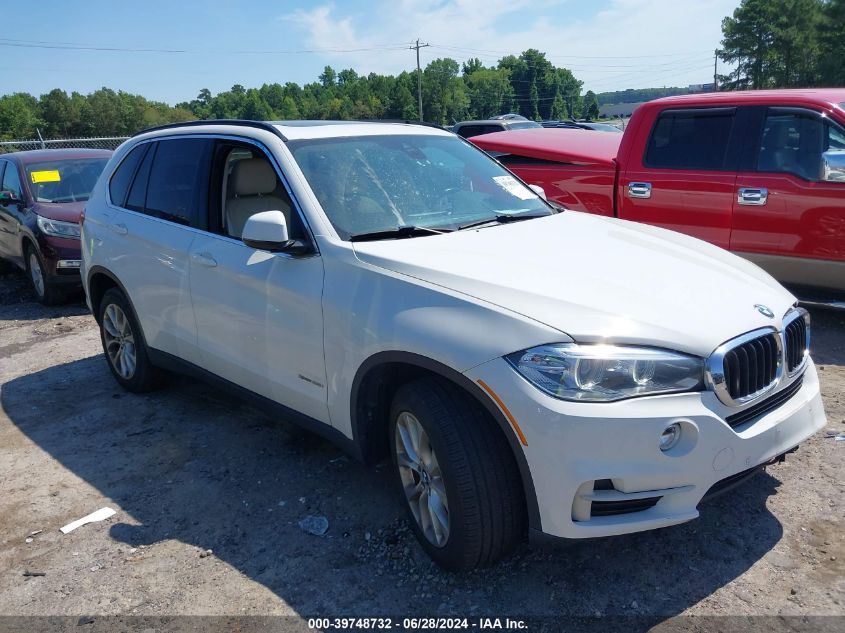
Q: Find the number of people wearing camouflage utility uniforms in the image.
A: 0